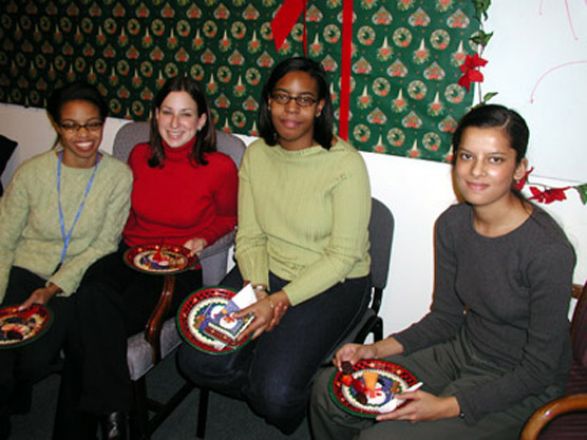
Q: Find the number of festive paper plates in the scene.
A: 4